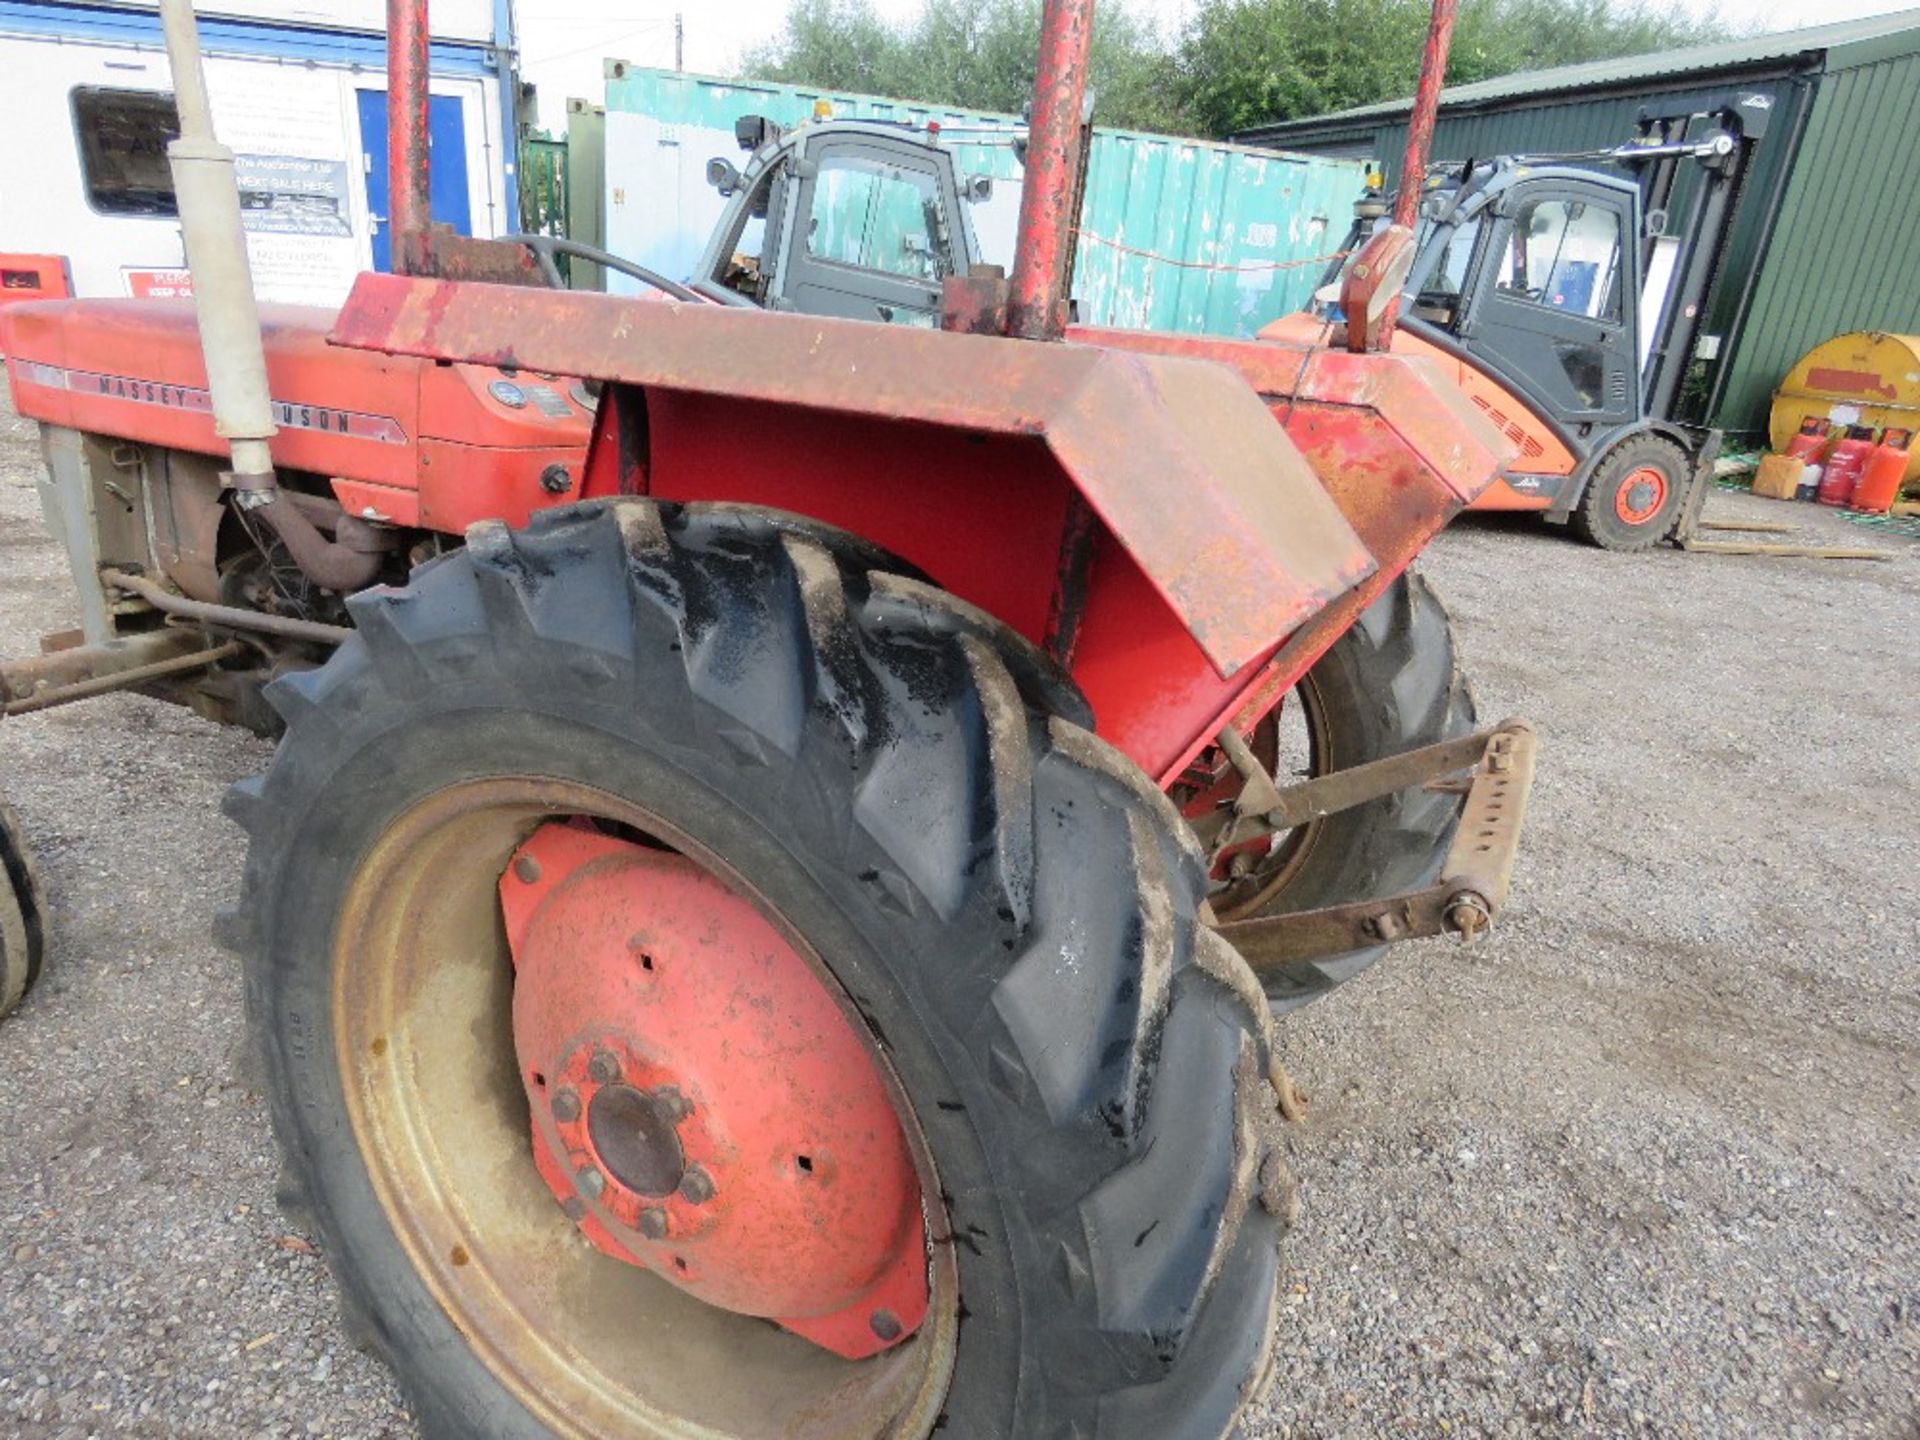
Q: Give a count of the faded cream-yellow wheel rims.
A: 1